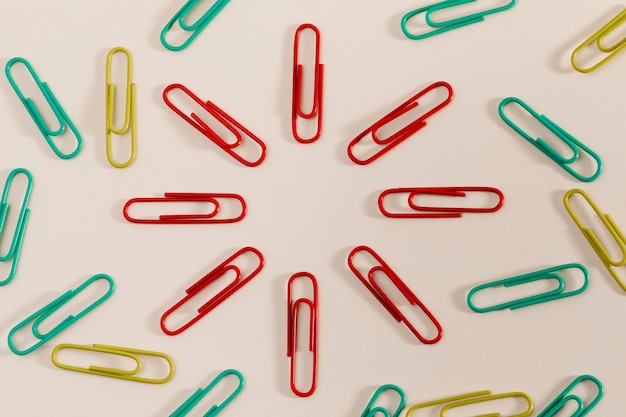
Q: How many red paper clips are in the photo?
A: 8